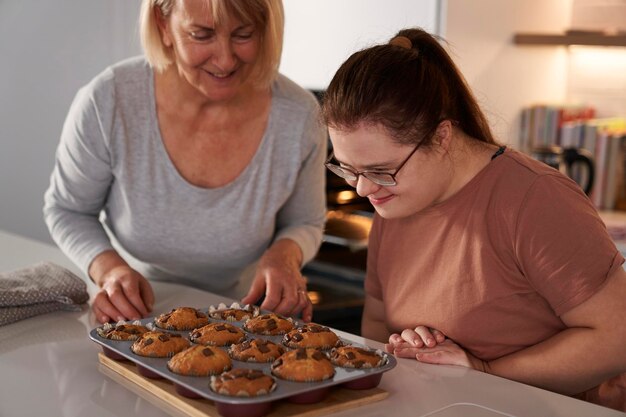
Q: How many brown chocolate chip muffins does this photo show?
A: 12